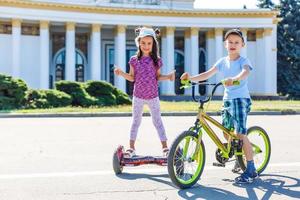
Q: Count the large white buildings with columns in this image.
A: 1